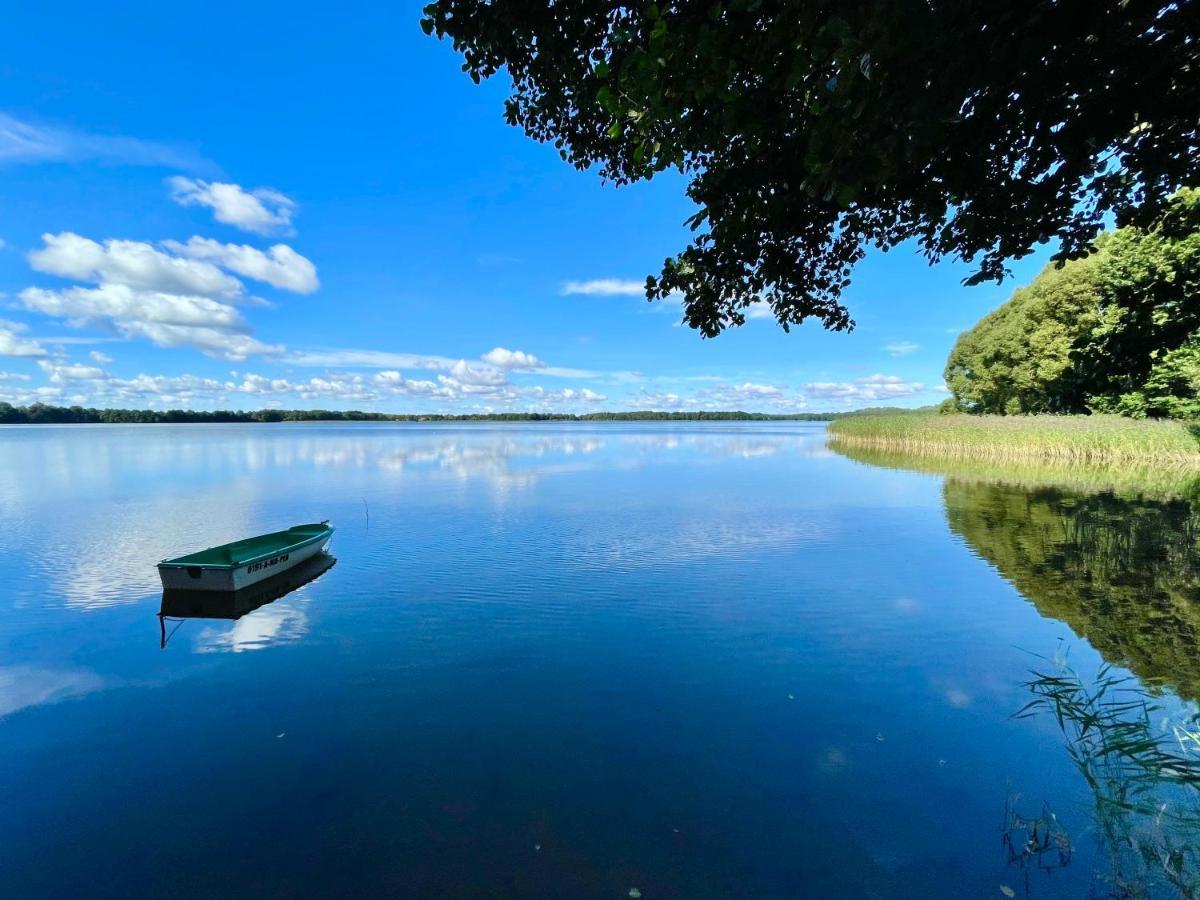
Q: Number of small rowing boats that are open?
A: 1